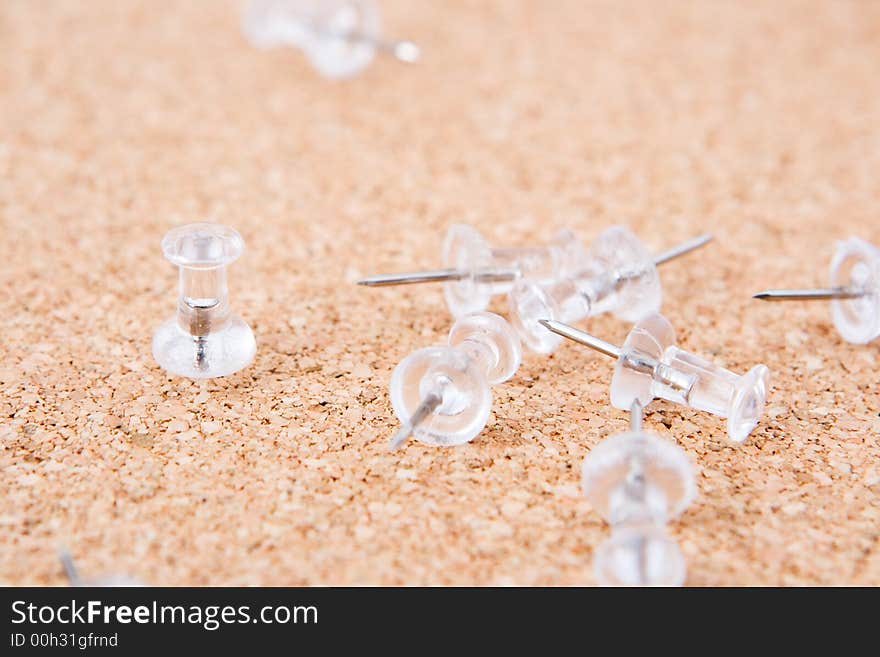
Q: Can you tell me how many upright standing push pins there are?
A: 1